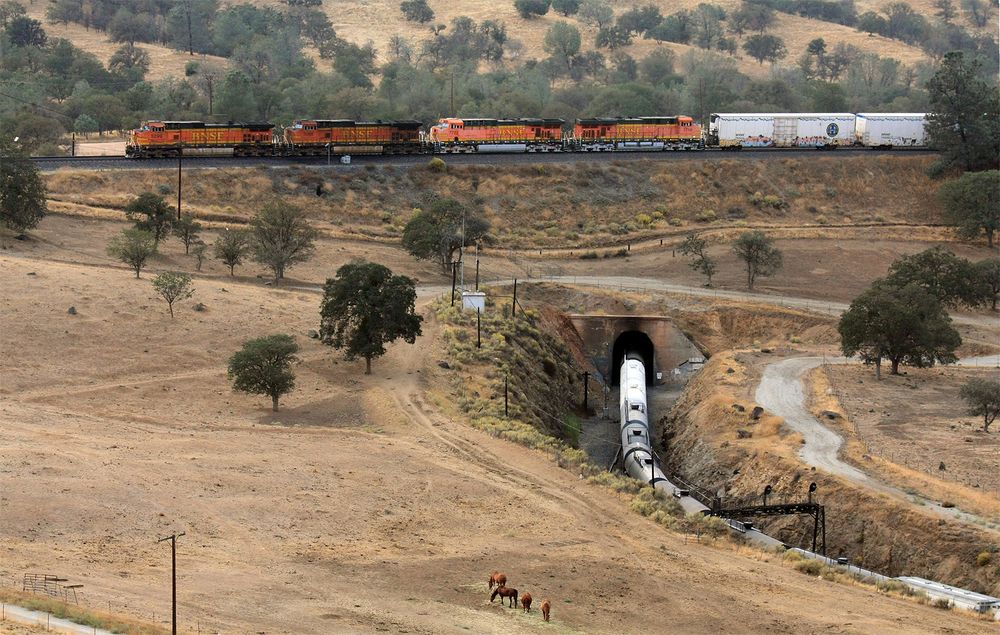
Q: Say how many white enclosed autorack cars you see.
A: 2